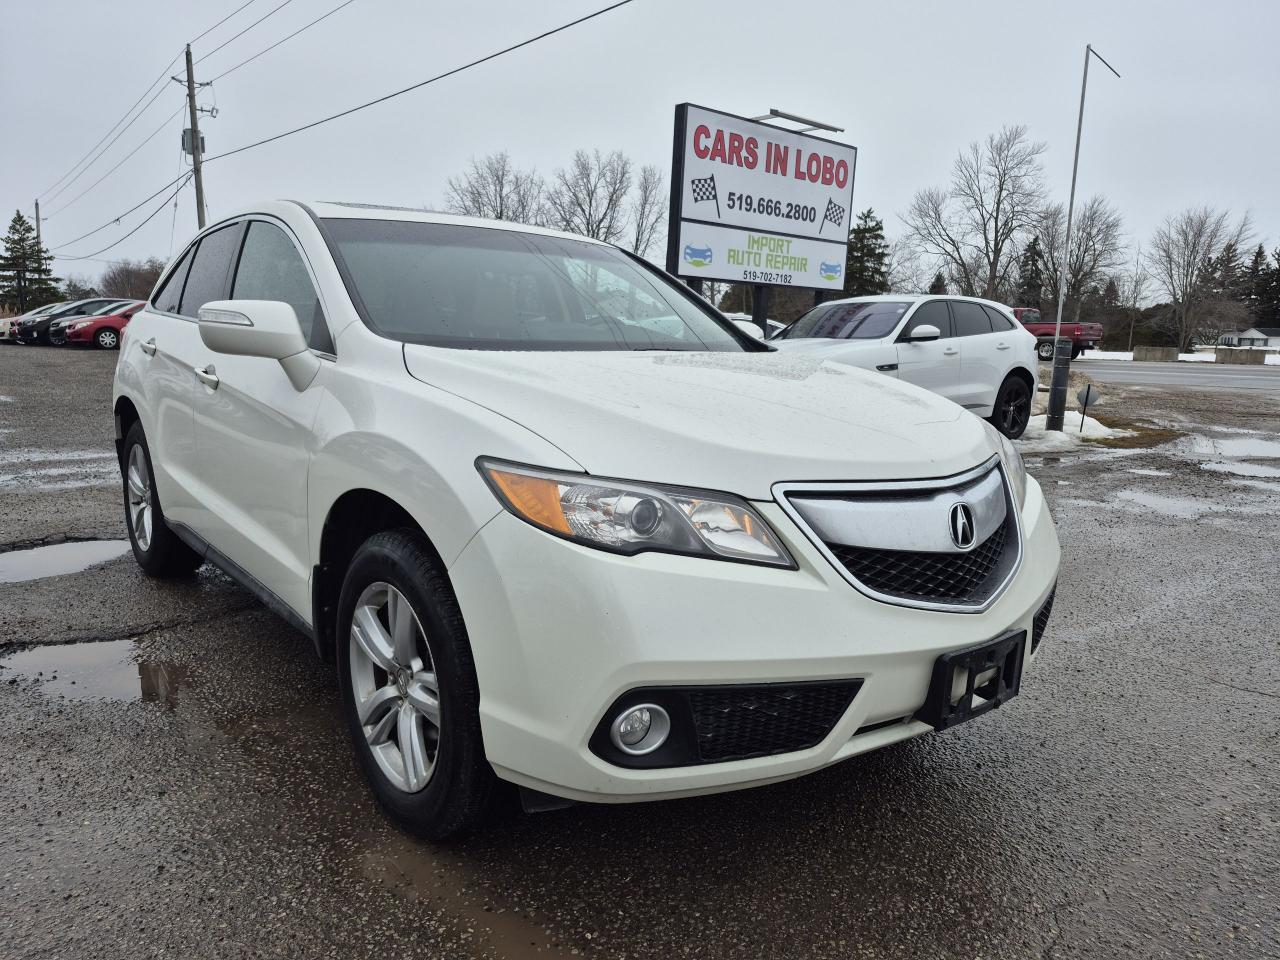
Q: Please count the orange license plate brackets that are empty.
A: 0